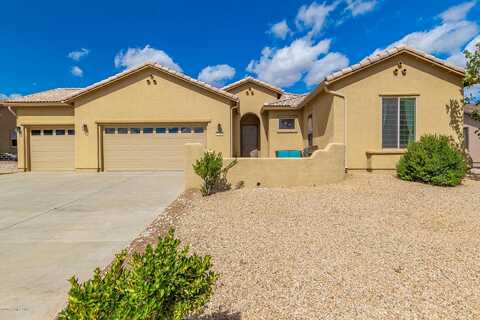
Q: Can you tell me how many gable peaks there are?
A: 3